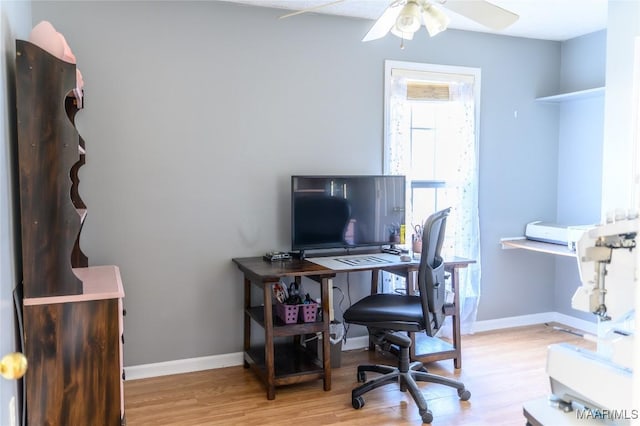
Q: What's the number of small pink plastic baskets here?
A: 2